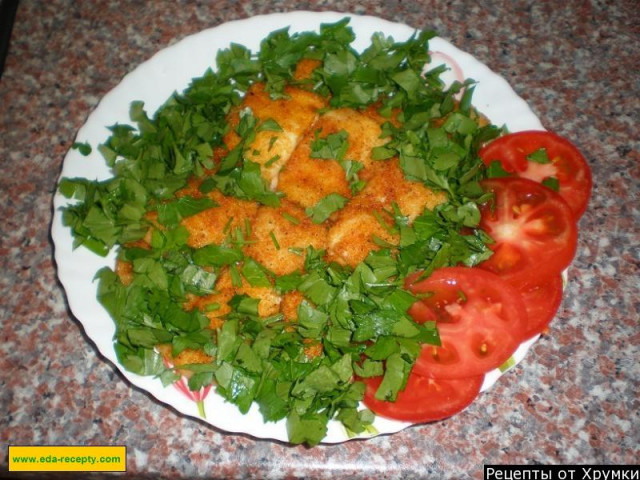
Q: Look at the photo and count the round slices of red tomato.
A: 5